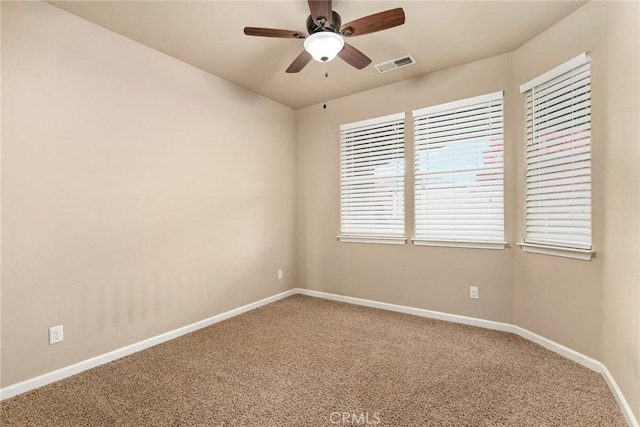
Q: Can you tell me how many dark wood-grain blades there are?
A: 5